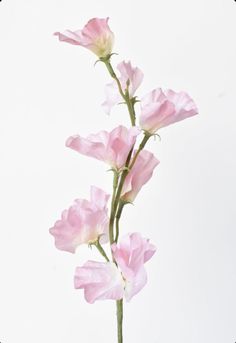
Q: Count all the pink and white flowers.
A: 7